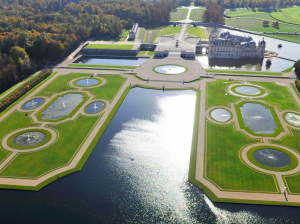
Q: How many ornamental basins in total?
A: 11